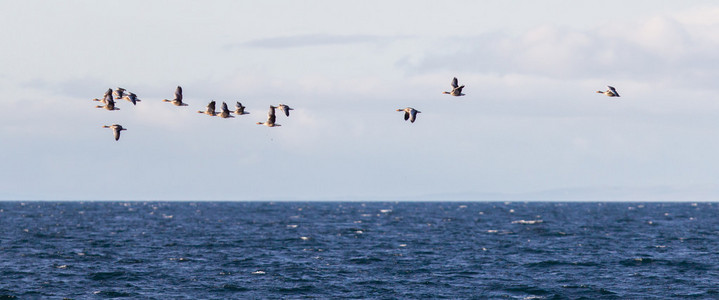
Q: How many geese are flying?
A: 14